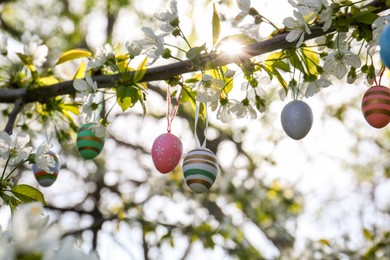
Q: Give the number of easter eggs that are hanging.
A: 7